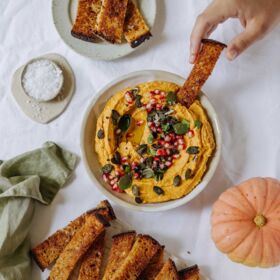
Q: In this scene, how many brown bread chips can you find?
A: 12